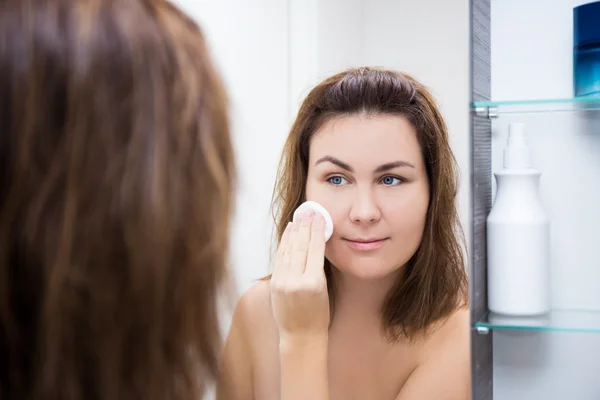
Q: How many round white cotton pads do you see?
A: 1